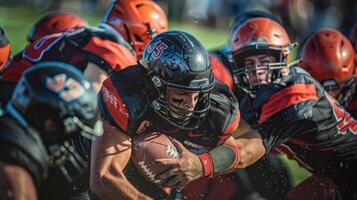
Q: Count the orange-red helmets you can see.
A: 5